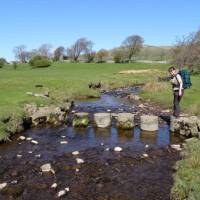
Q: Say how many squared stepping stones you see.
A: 4